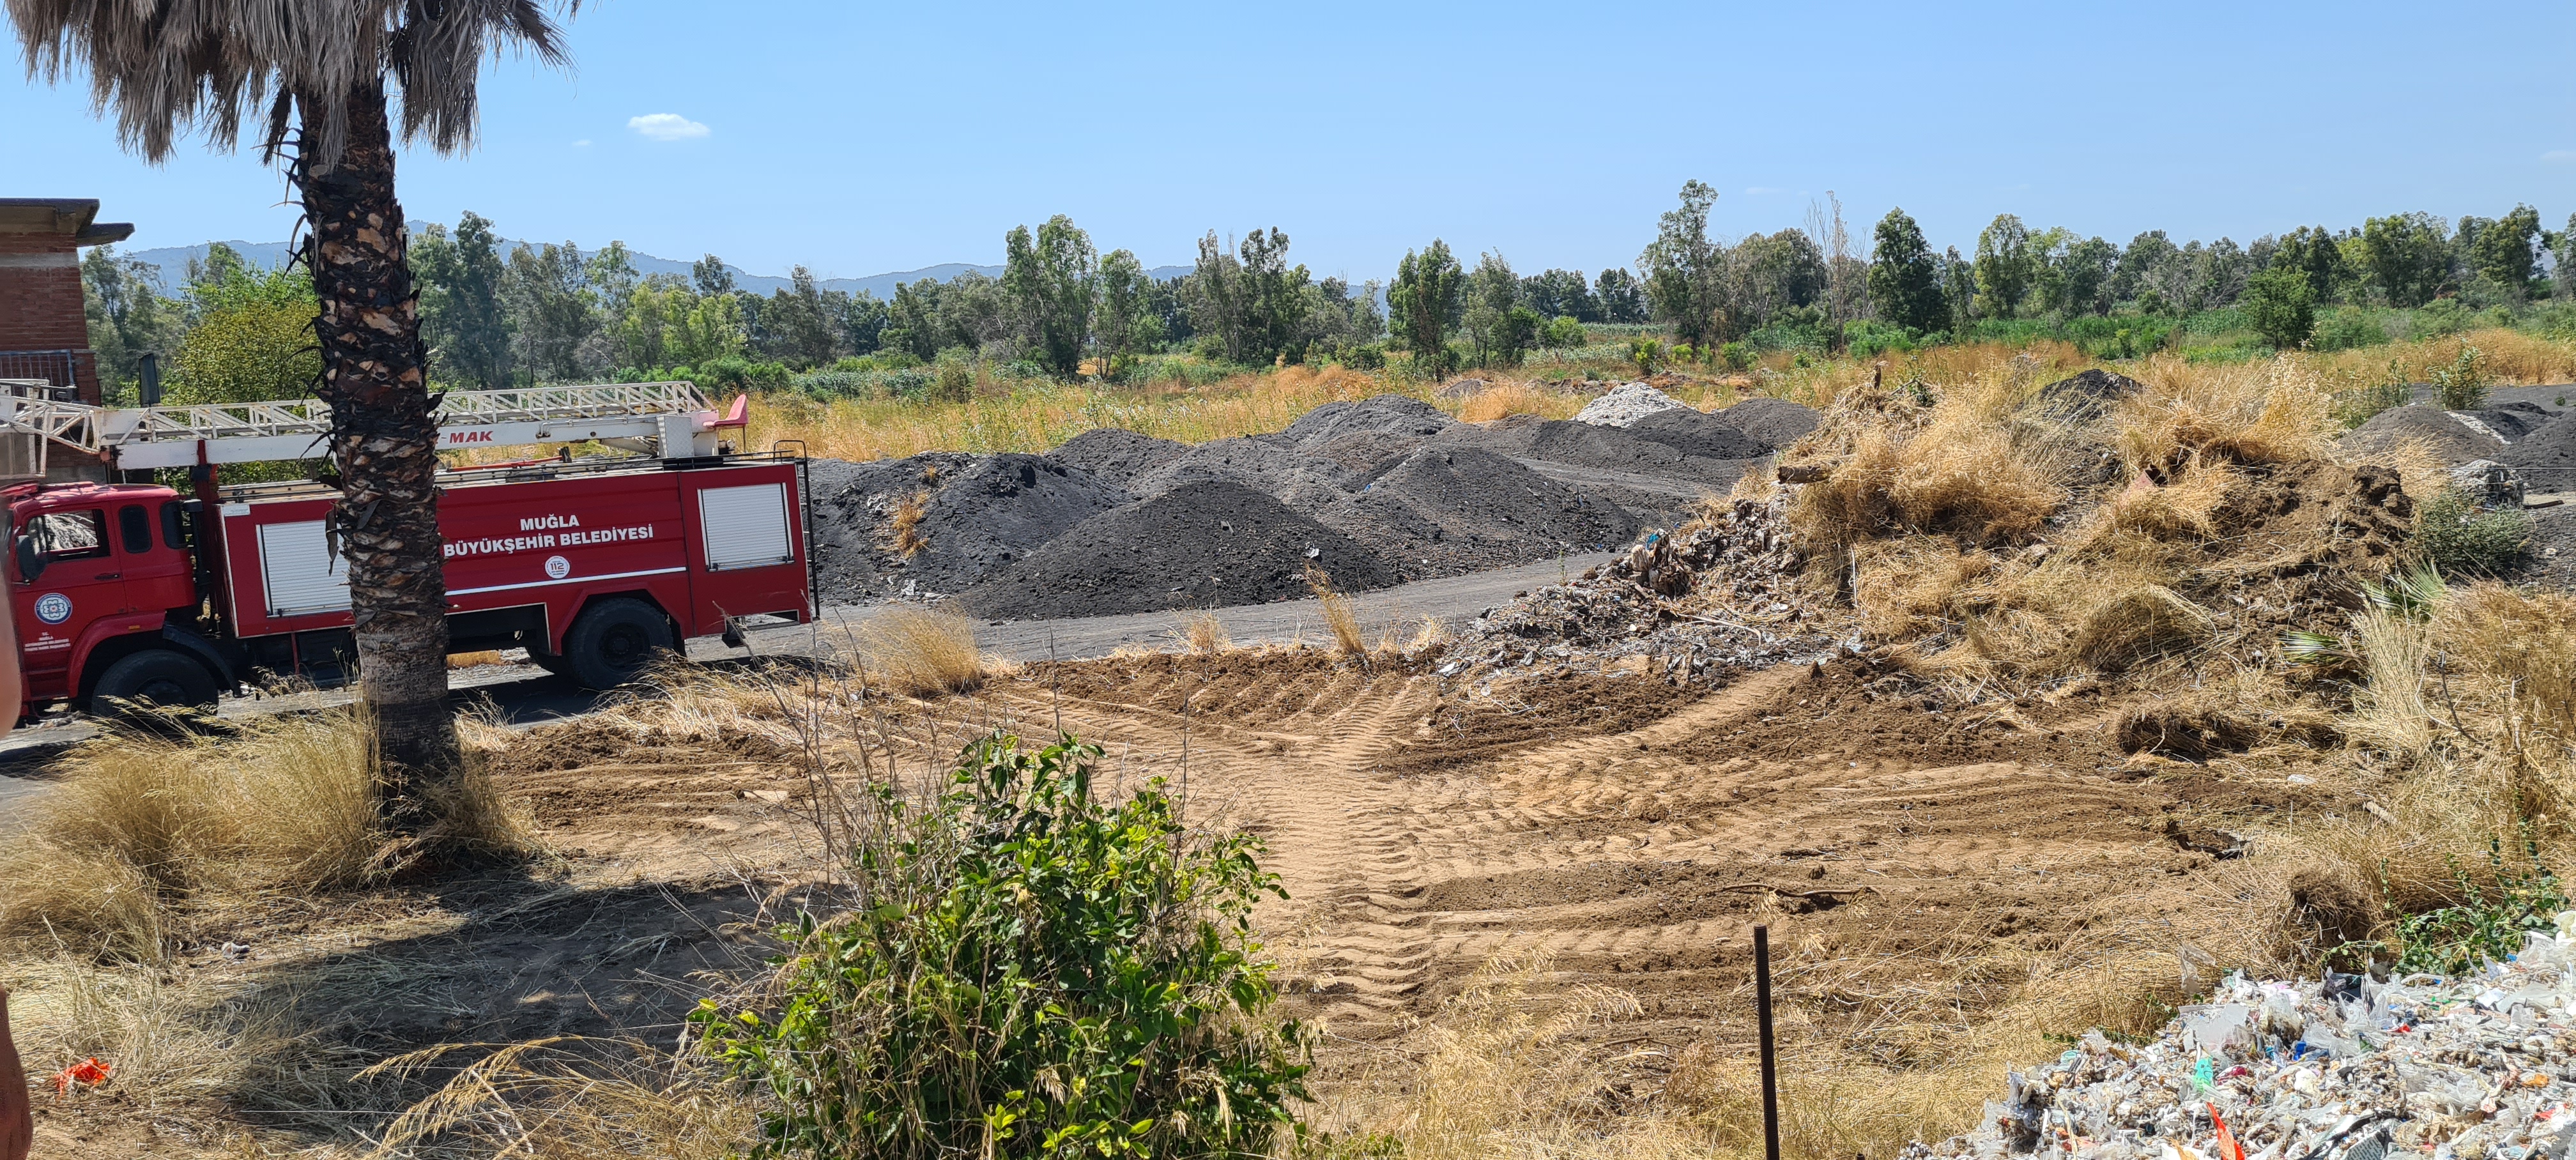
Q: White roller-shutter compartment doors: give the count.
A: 2